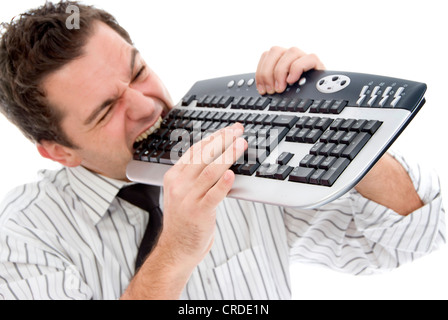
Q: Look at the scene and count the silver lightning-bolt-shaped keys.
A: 4